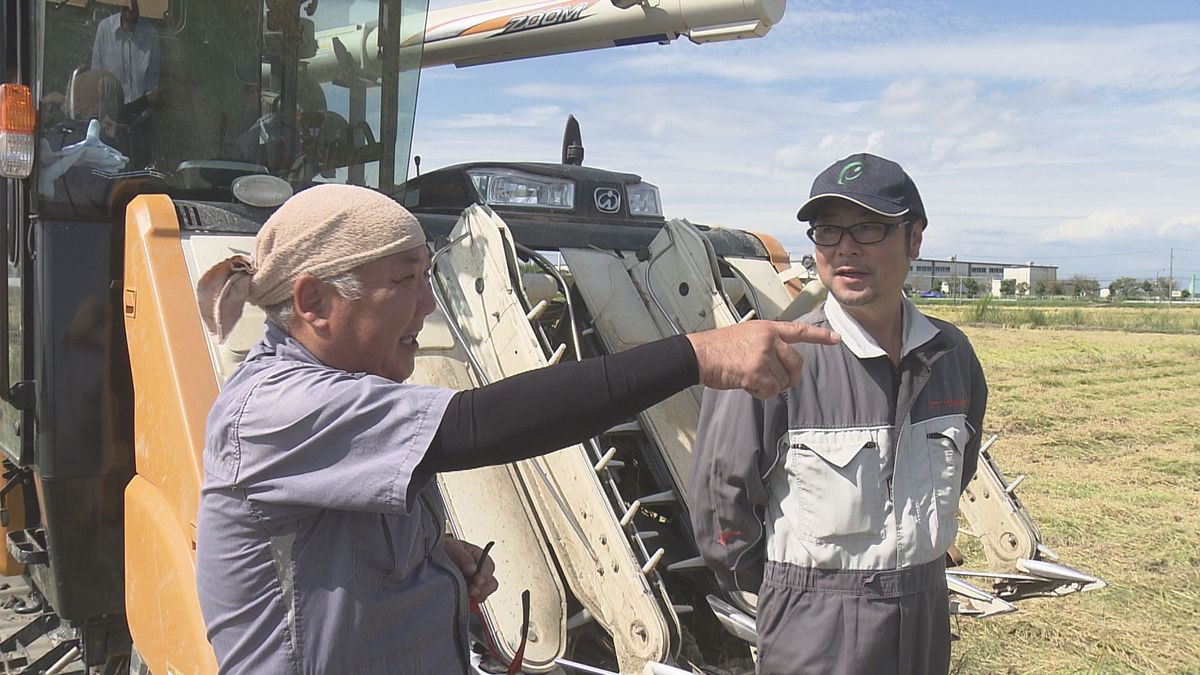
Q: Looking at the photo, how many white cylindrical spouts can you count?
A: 1